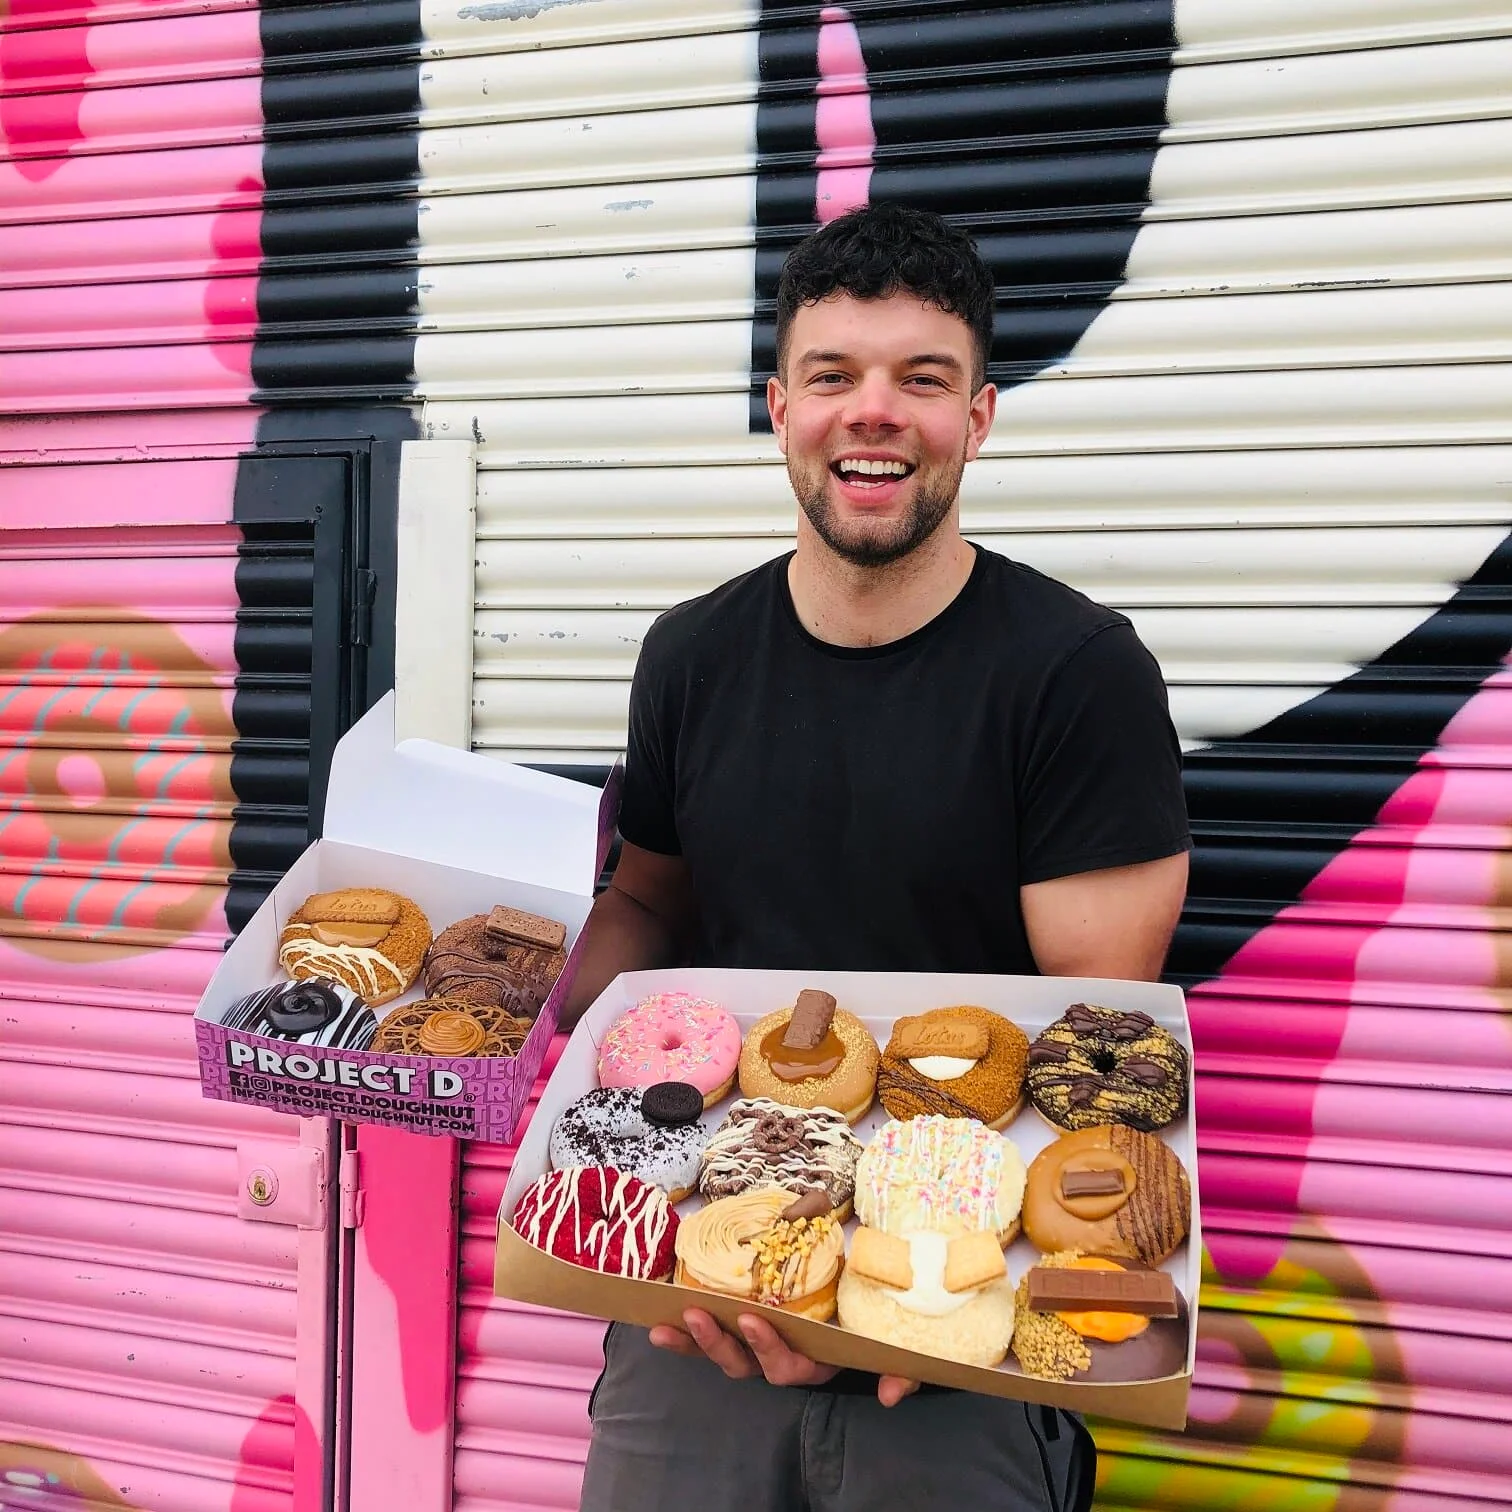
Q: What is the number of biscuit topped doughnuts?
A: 5